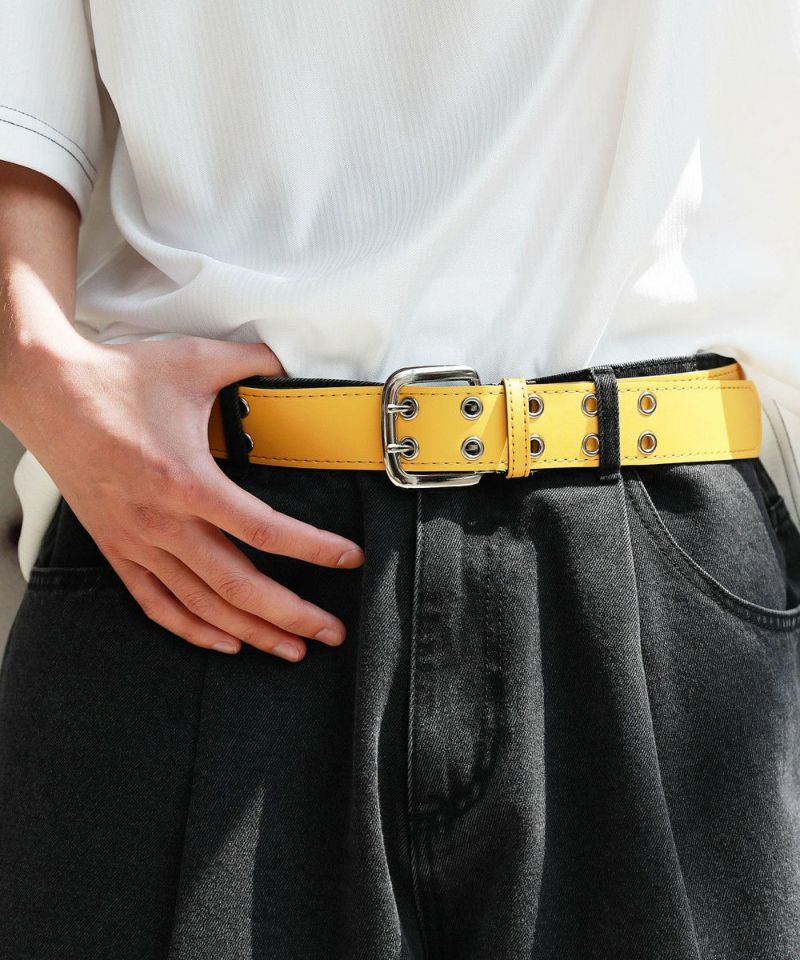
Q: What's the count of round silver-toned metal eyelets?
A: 12